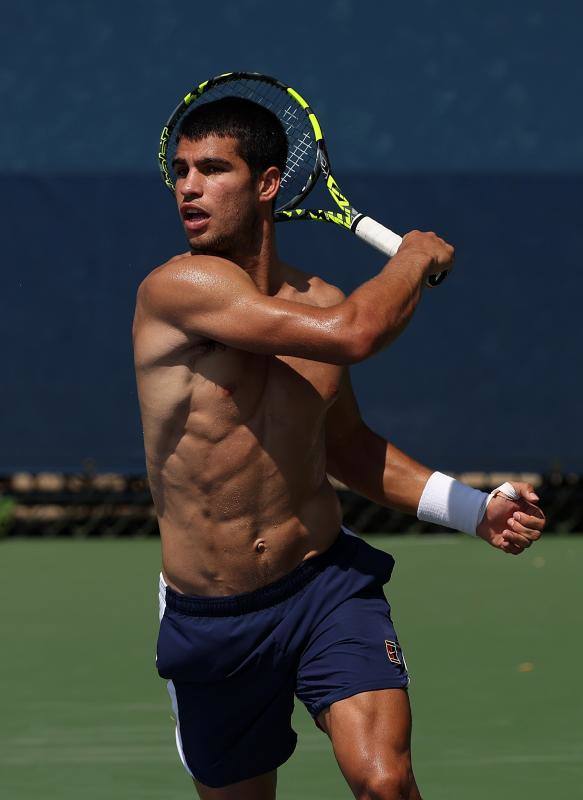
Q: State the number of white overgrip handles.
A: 1